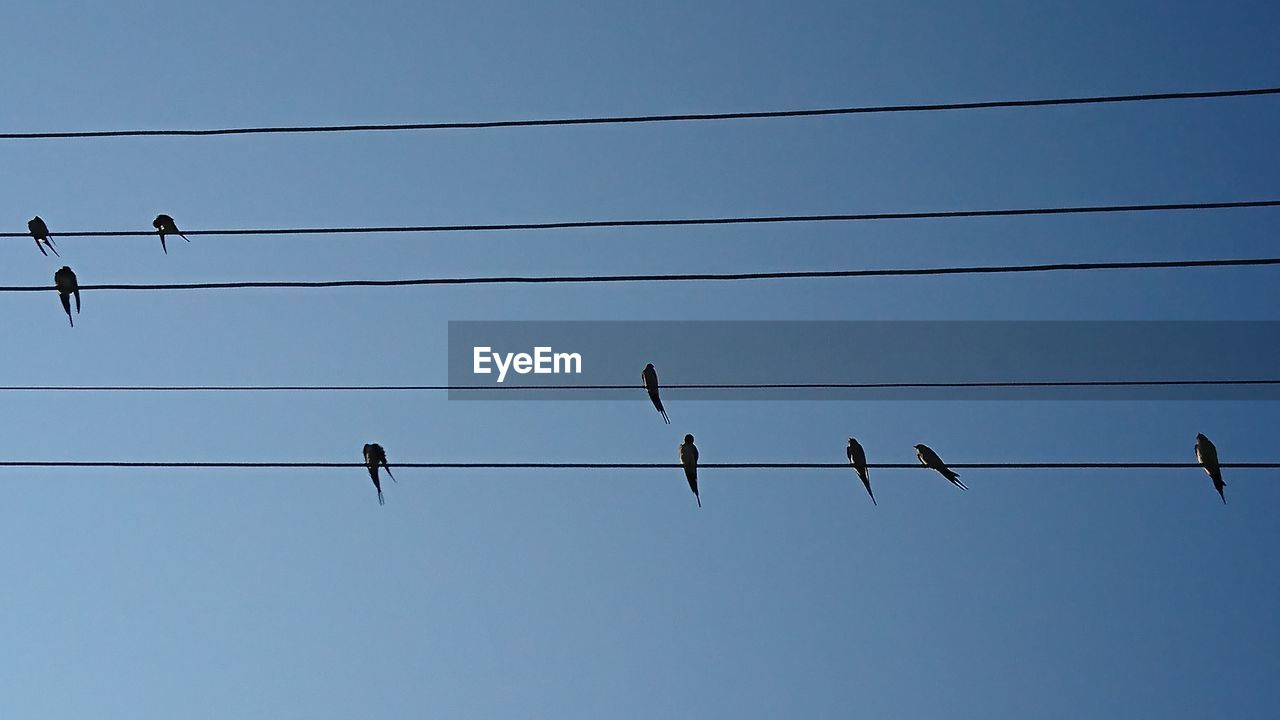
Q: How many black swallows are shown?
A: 9